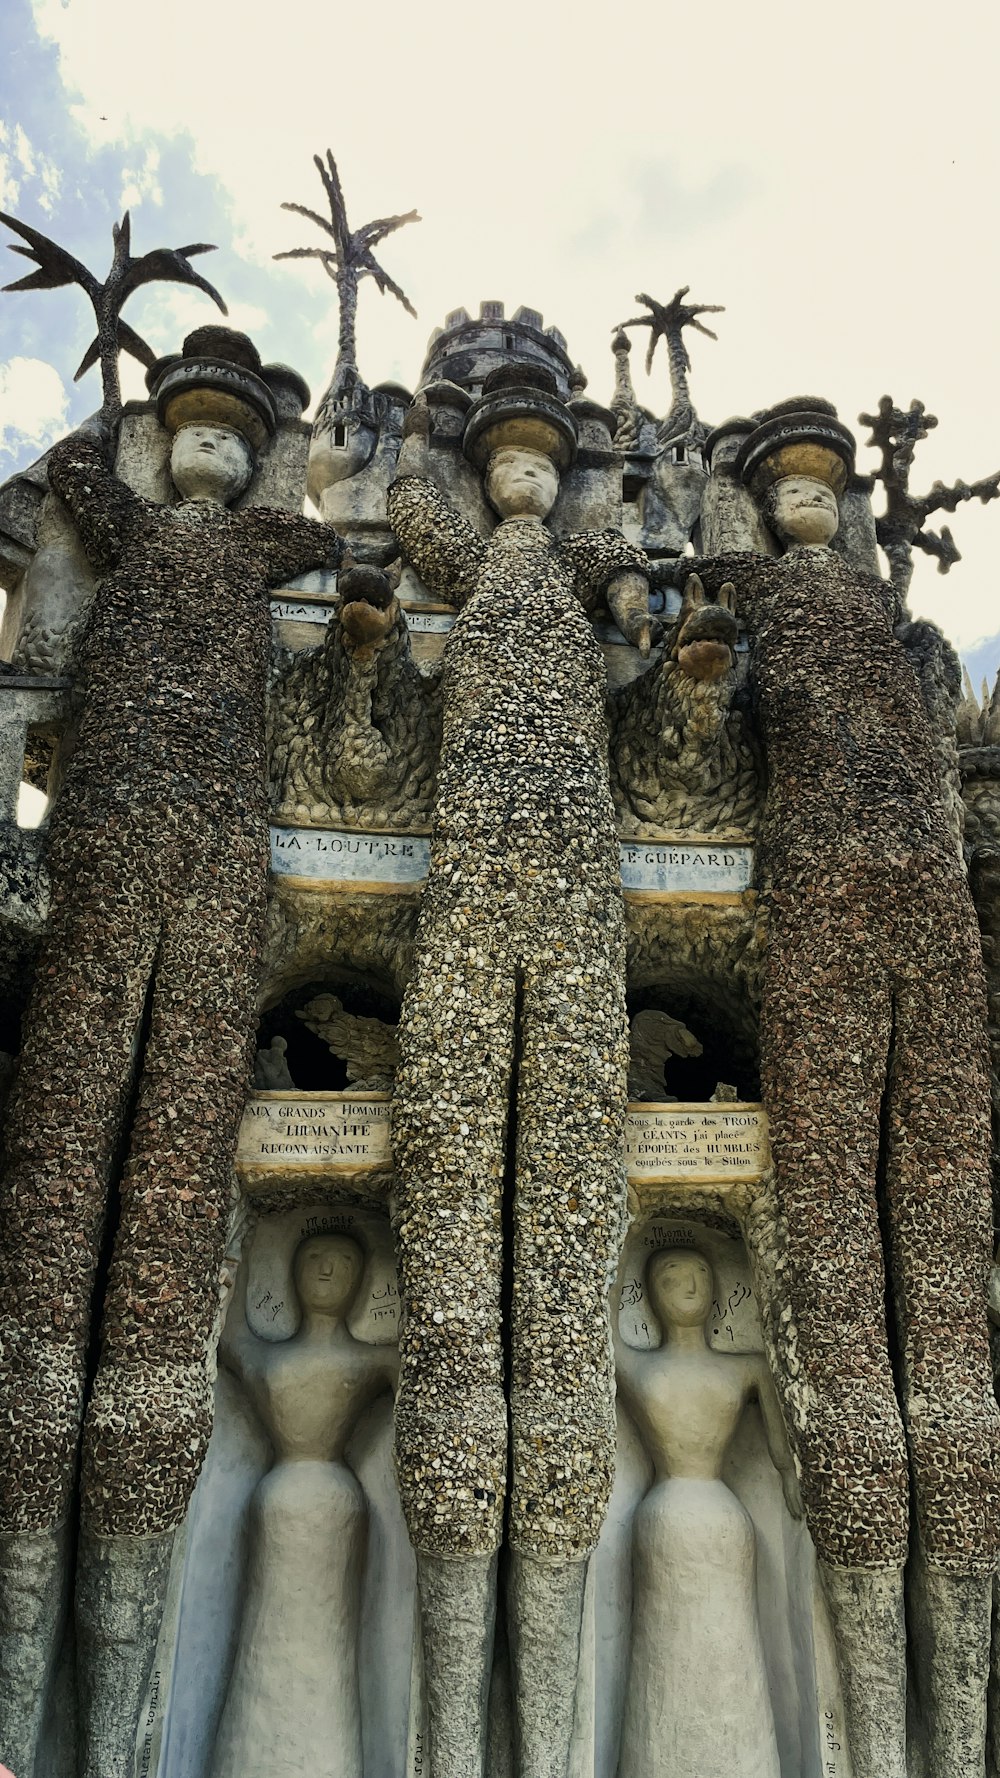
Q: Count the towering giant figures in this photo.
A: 3